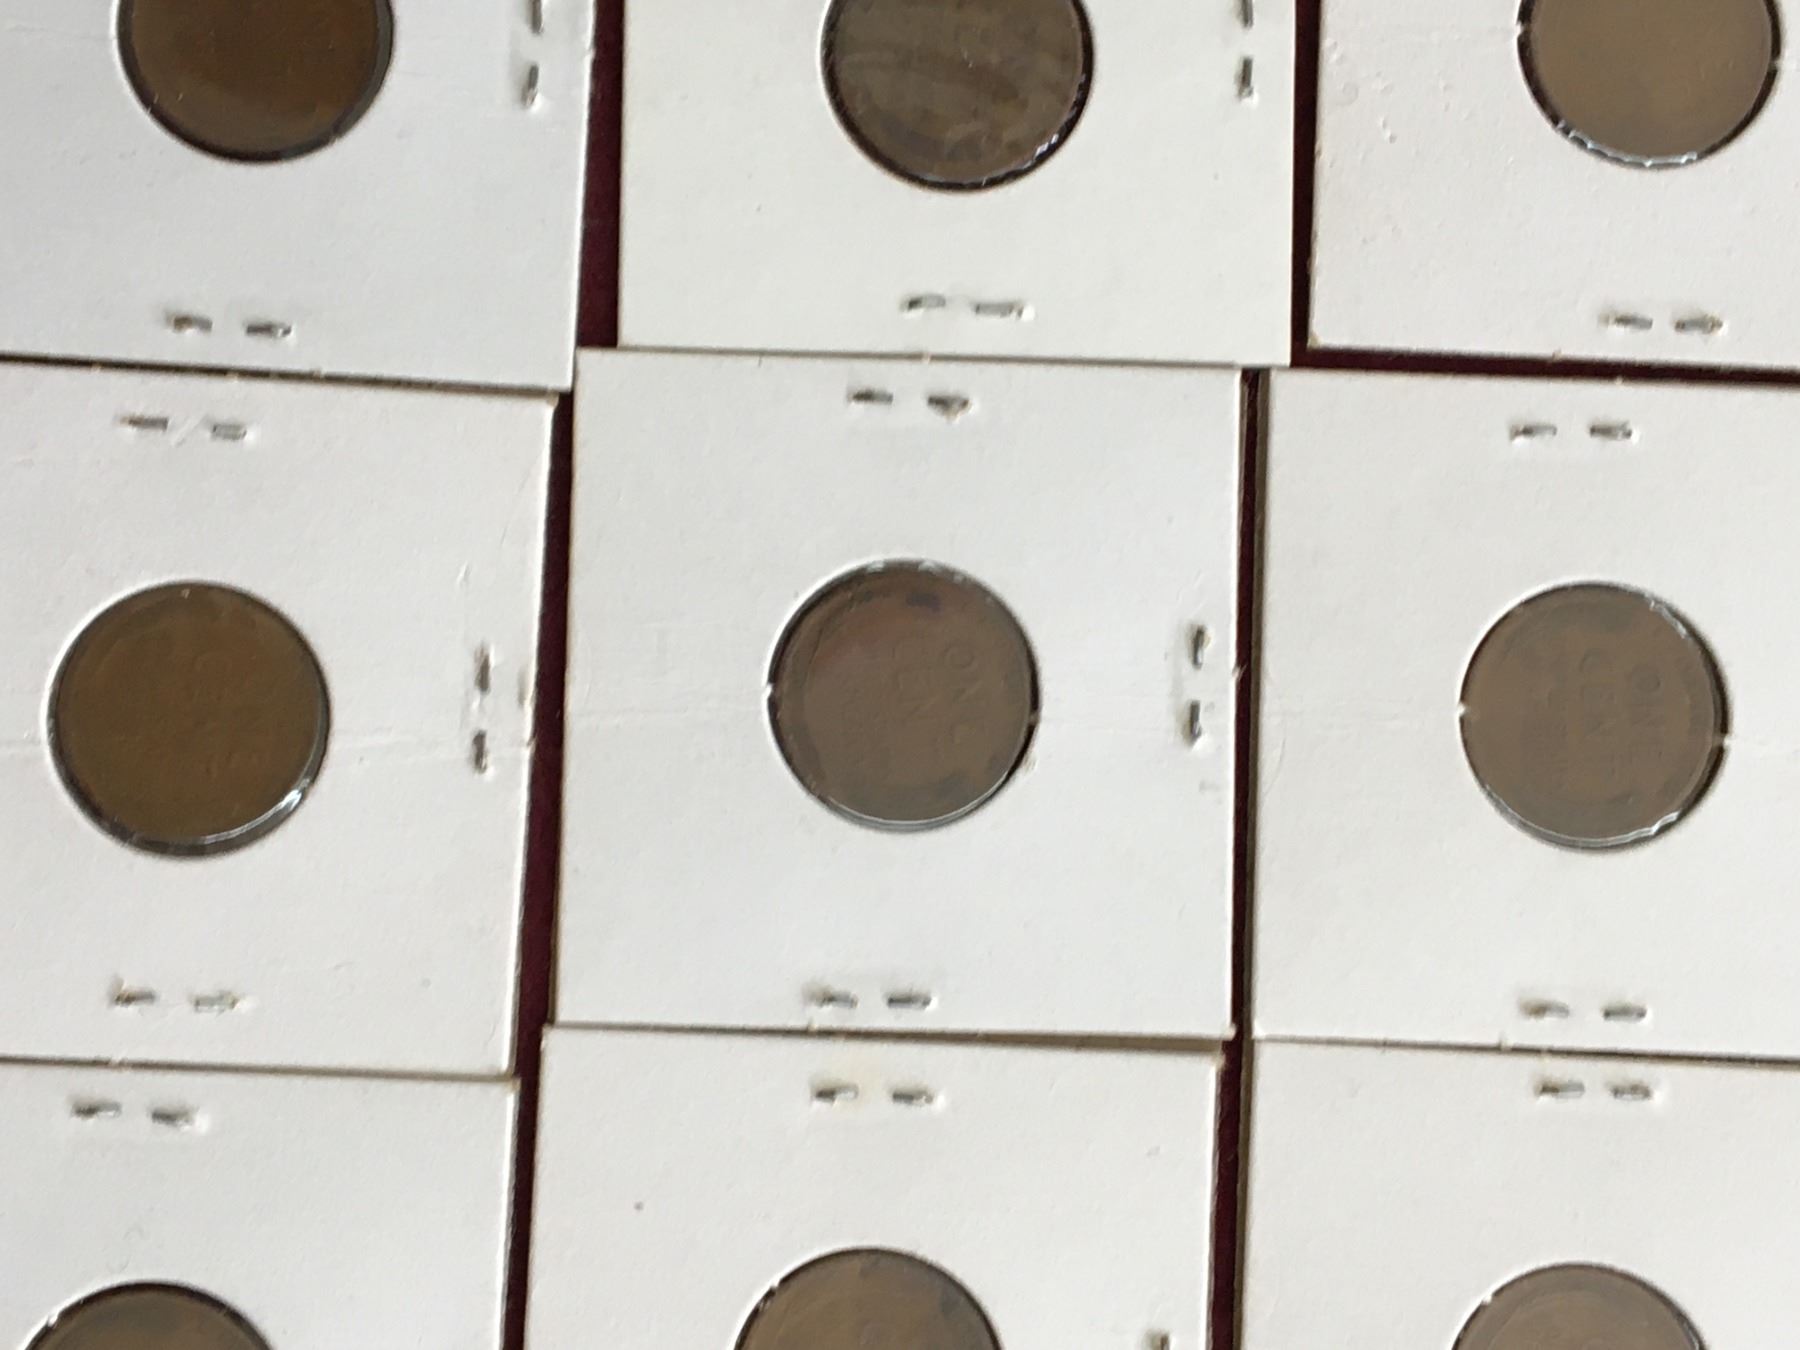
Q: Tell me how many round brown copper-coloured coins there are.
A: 9